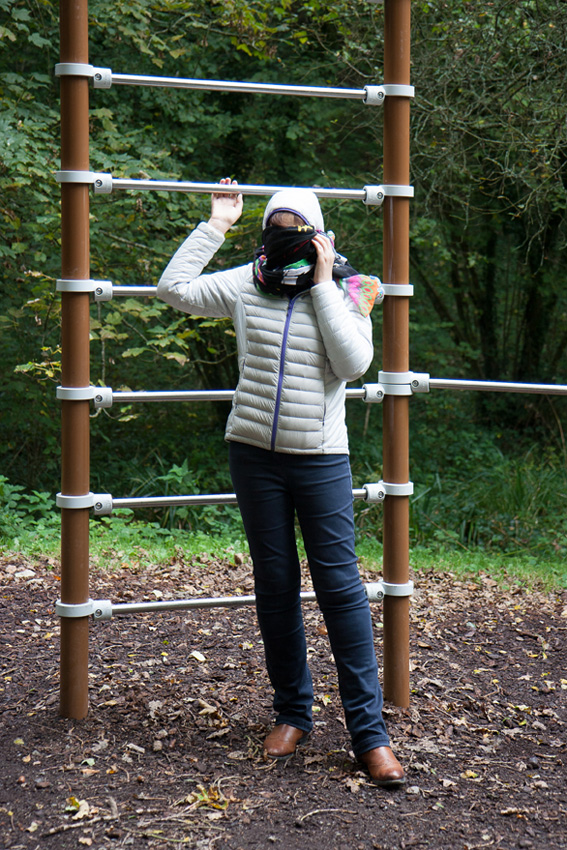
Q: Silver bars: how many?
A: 7